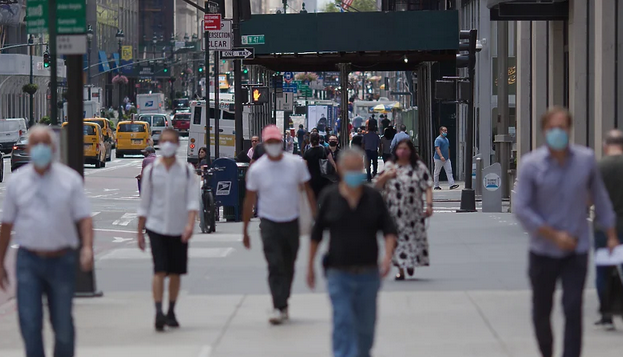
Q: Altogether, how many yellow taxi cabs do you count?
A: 3